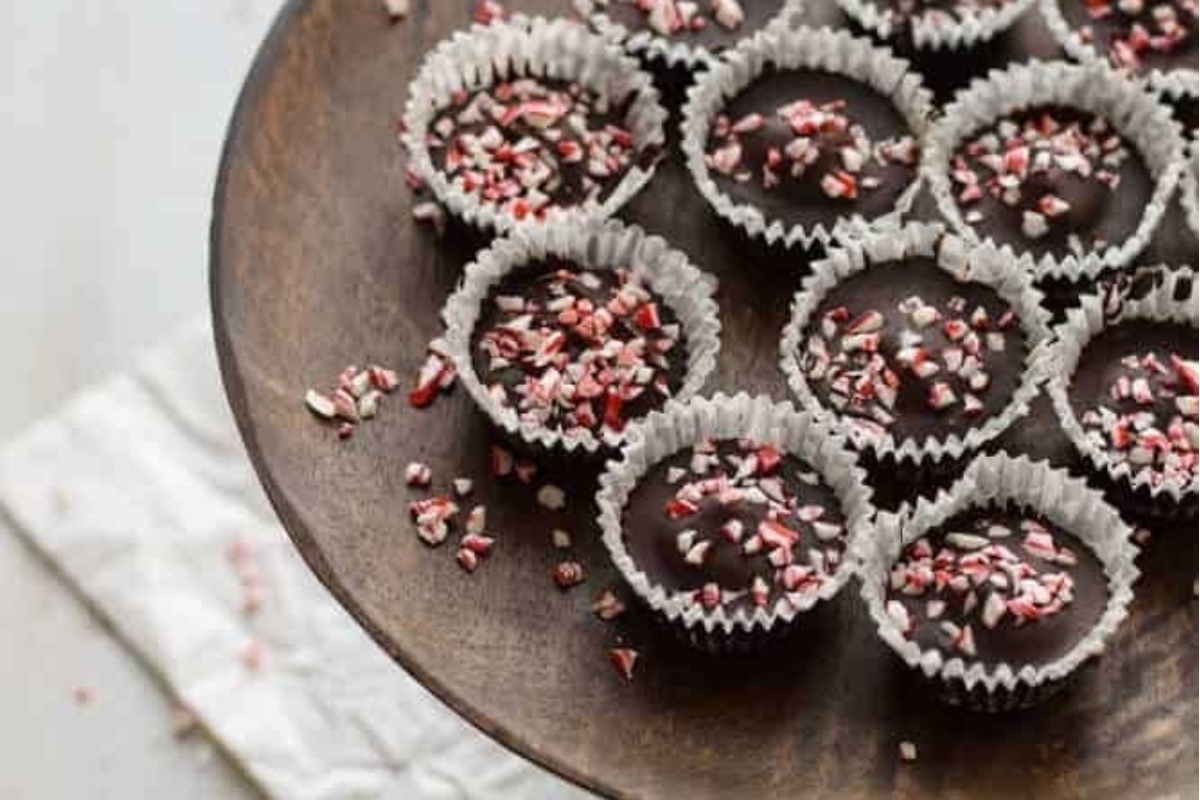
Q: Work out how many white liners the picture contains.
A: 12